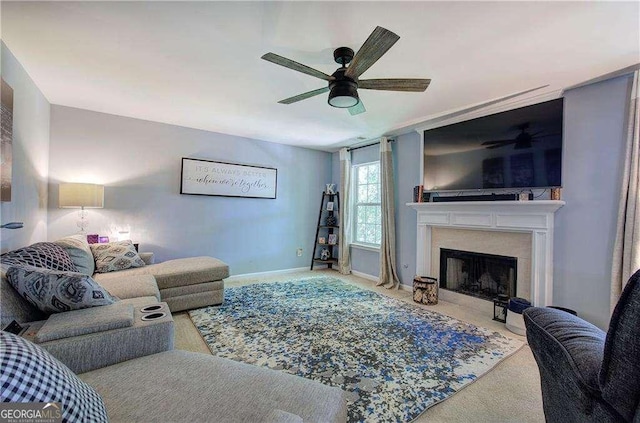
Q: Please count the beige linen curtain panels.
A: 3